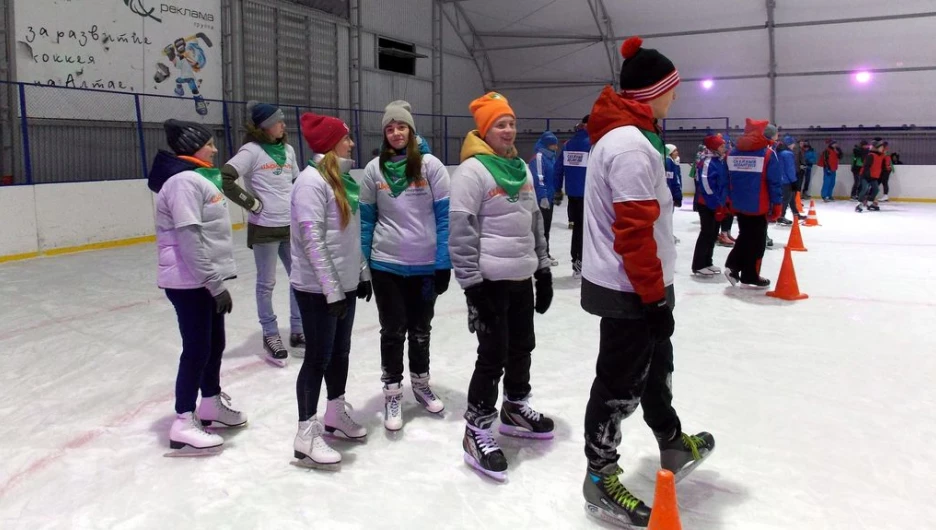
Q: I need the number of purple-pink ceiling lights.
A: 2